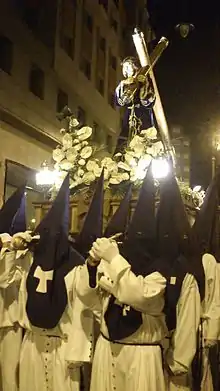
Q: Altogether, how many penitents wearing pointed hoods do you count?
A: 7